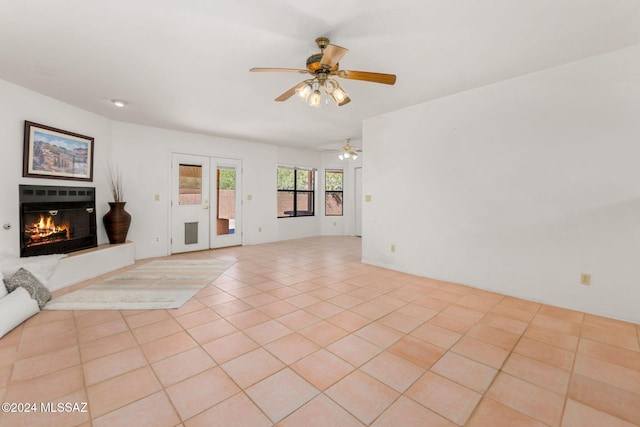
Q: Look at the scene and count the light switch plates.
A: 3